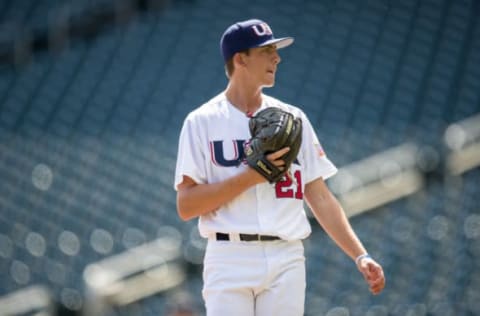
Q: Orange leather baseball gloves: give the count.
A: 0